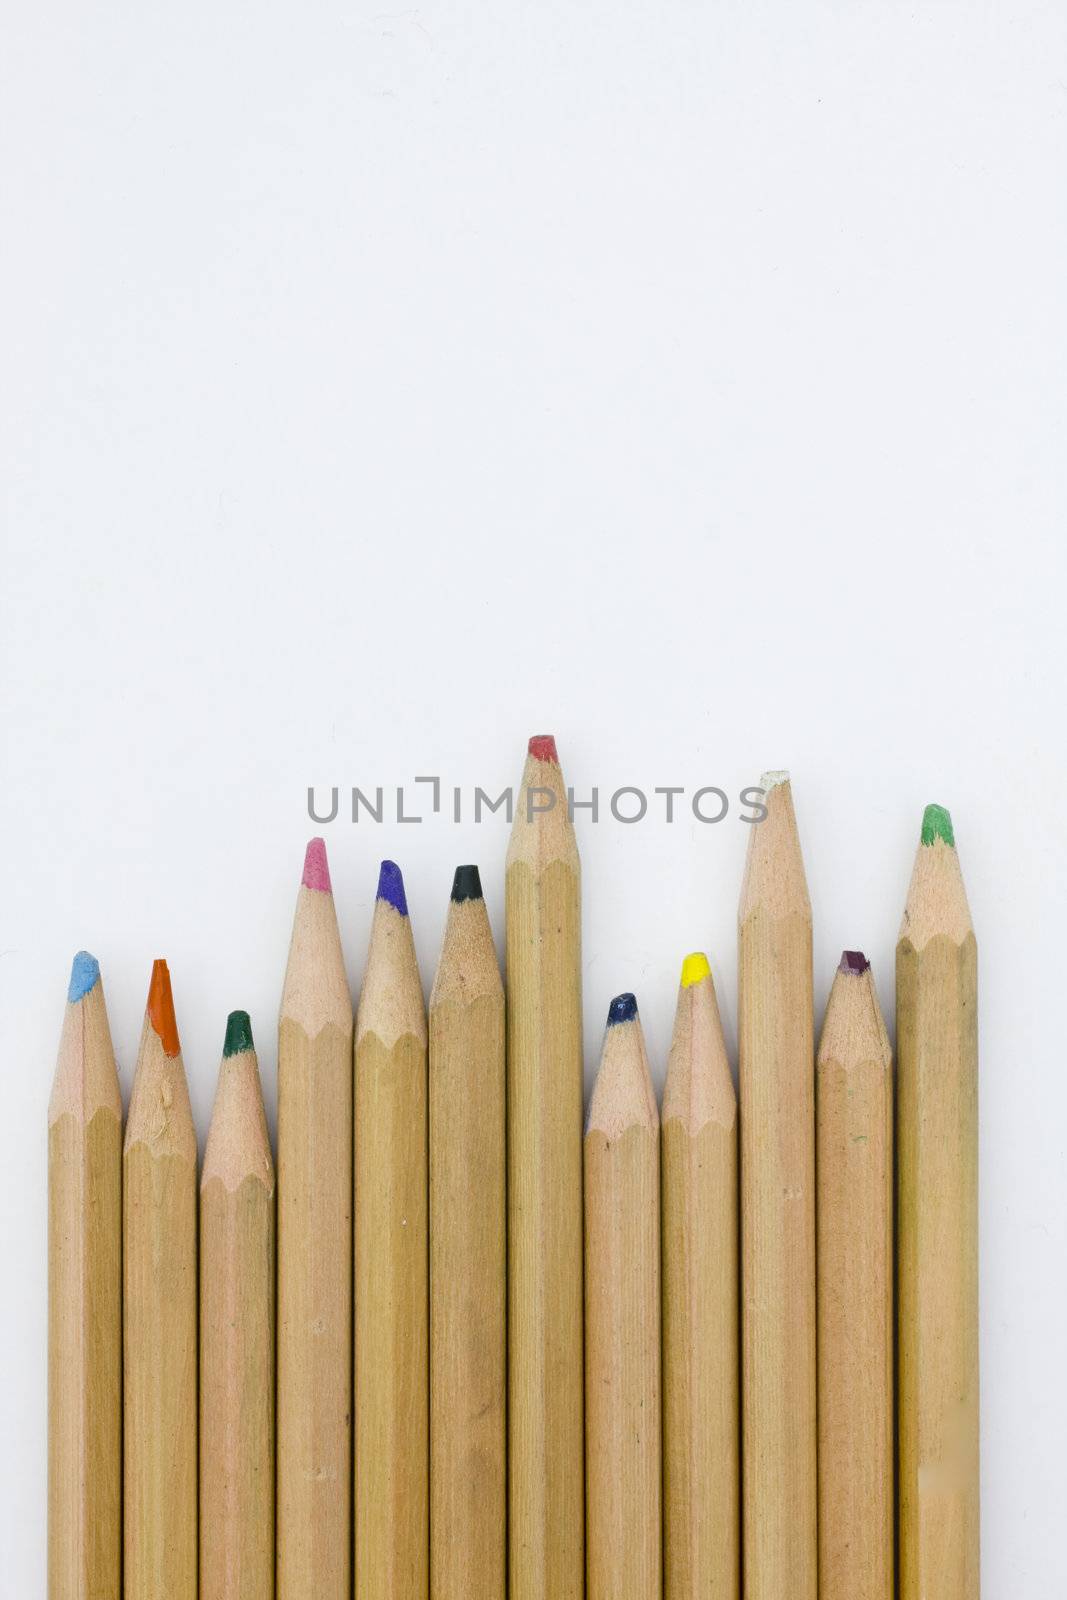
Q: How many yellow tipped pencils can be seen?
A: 1